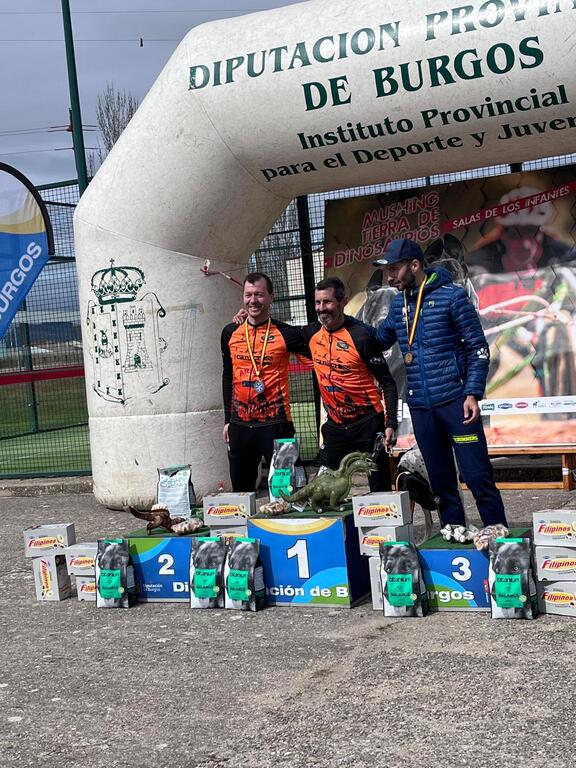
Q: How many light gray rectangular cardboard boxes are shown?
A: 12